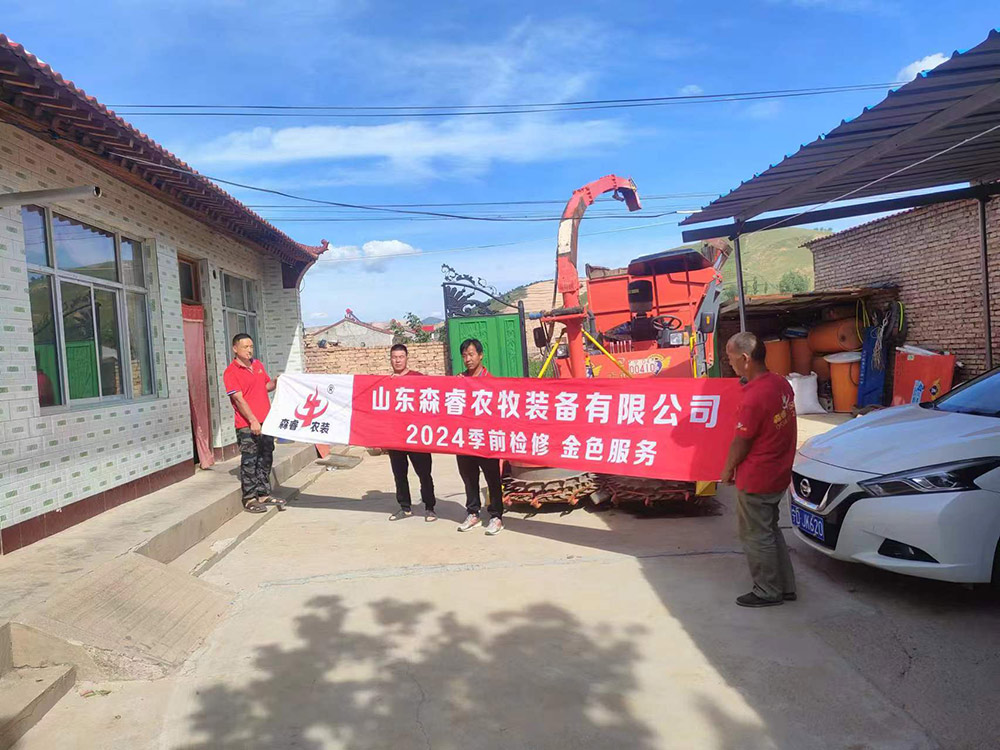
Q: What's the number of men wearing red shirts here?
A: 4